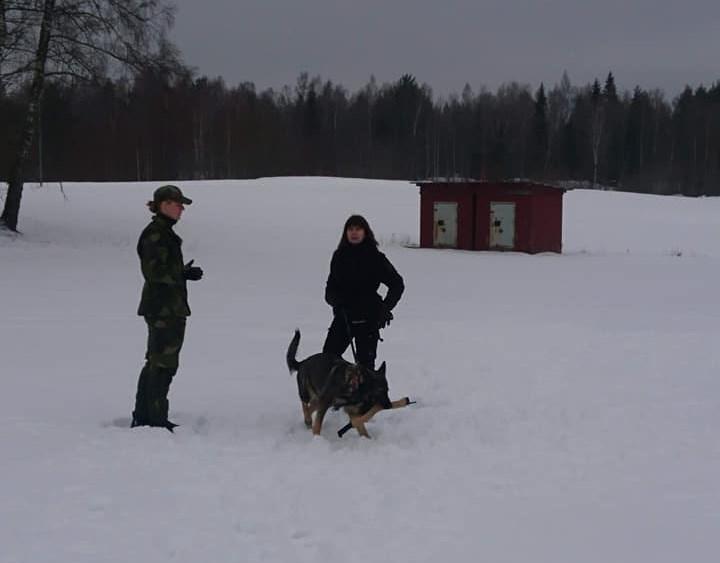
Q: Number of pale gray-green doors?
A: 2